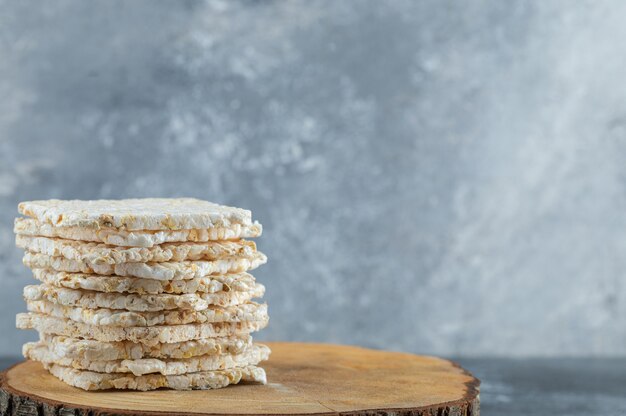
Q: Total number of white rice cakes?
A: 11